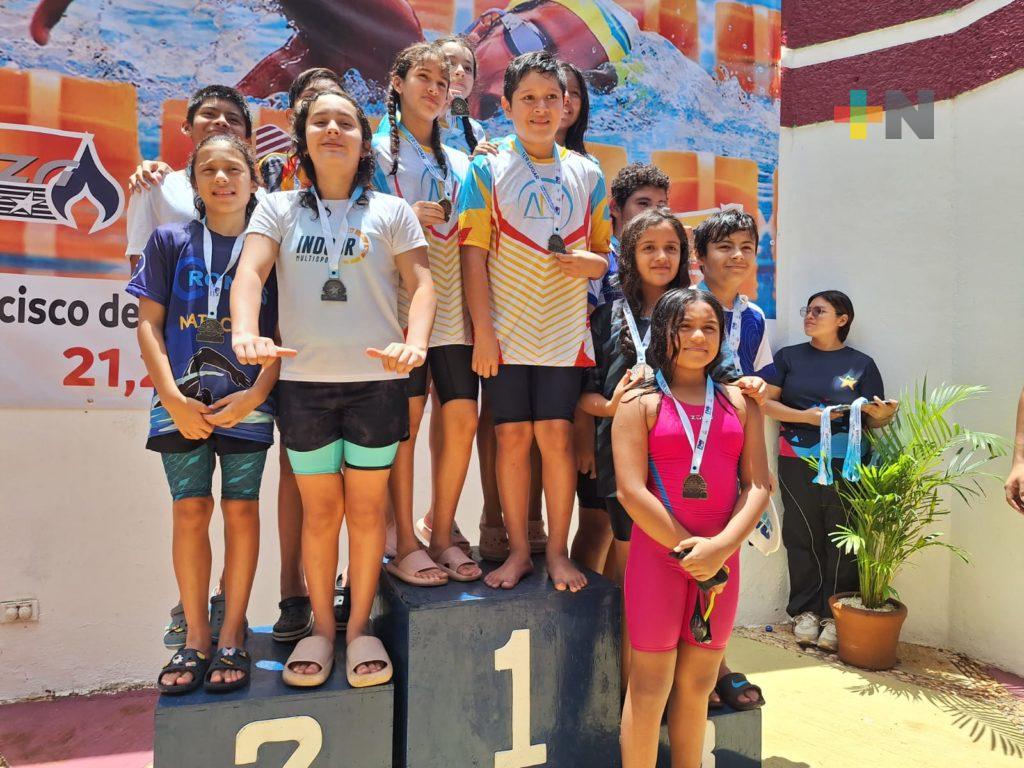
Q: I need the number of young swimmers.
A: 12